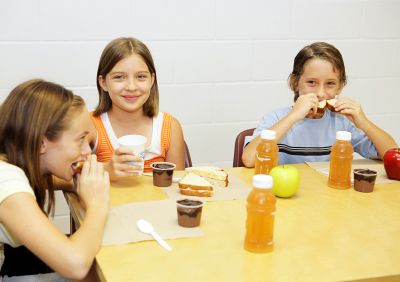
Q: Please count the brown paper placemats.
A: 3